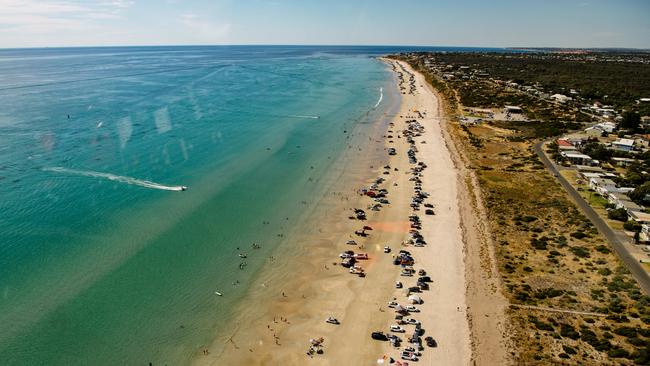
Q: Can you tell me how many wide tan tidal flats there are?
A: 1